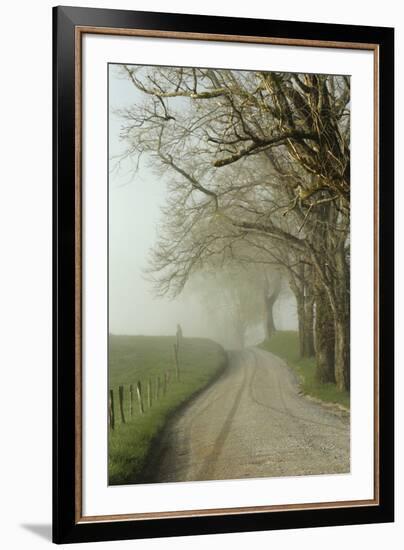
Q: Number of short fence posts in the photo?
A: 7